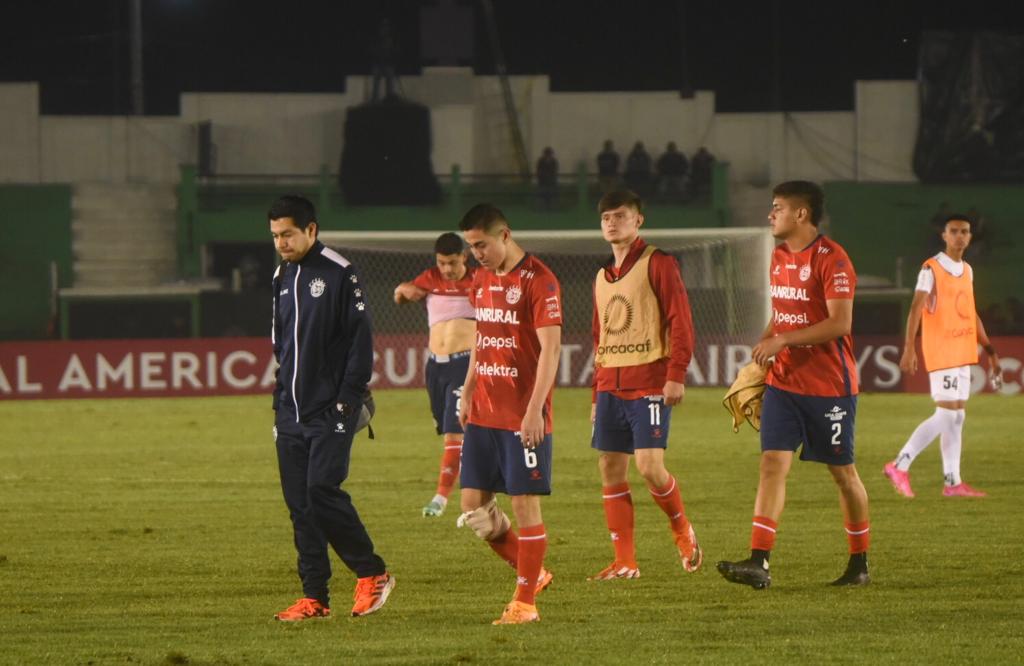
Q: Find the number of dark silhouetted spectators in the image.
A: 5